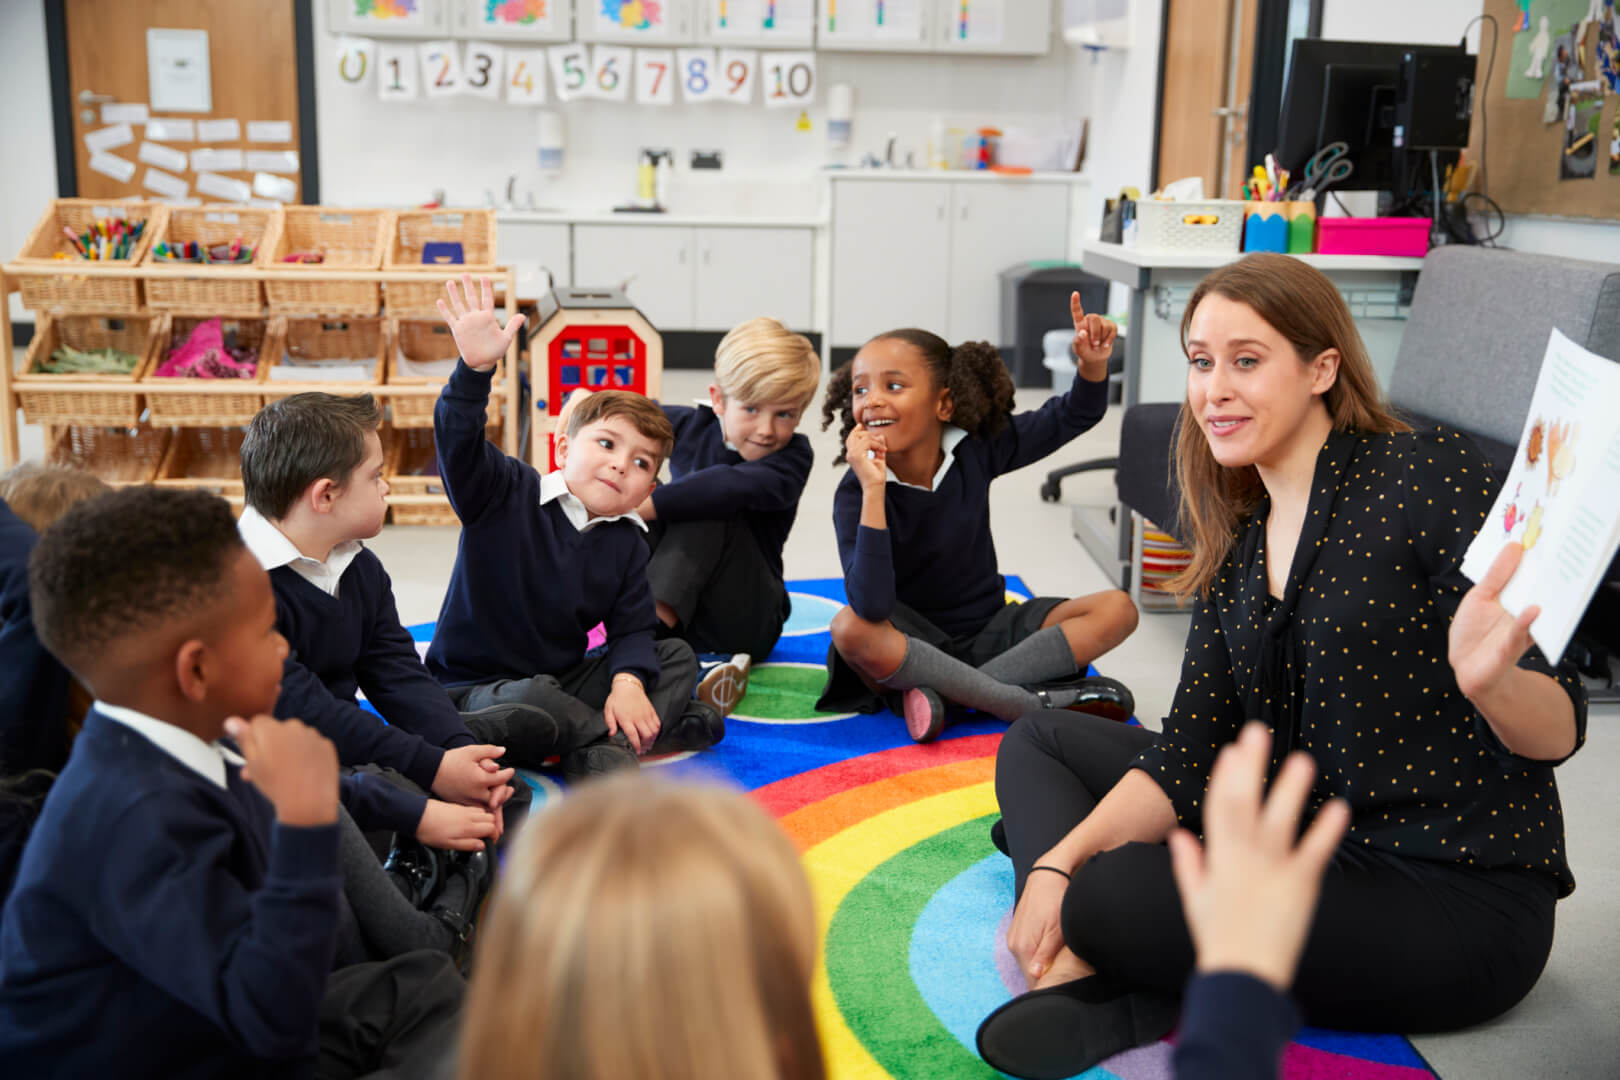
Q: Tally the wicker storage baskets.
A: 12